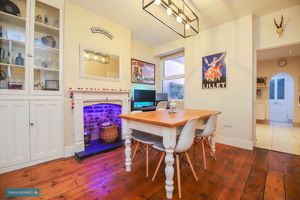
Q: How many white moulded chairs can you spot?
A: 4